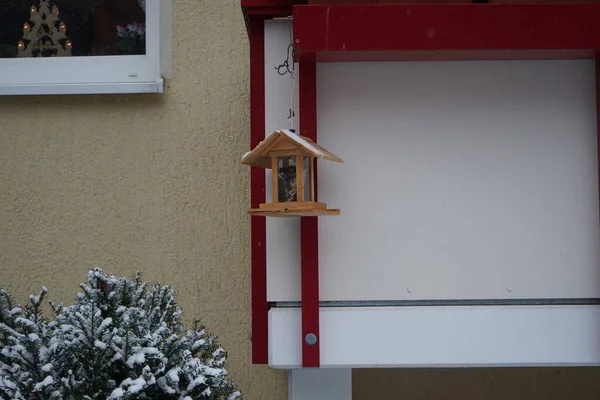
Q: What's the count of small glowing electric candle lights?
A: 6